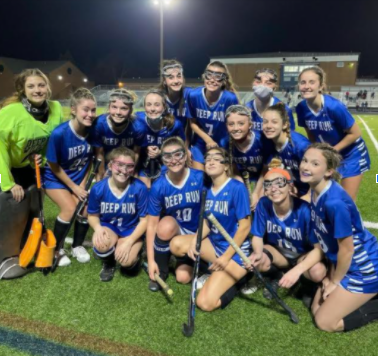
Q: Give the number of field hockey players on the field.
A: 15